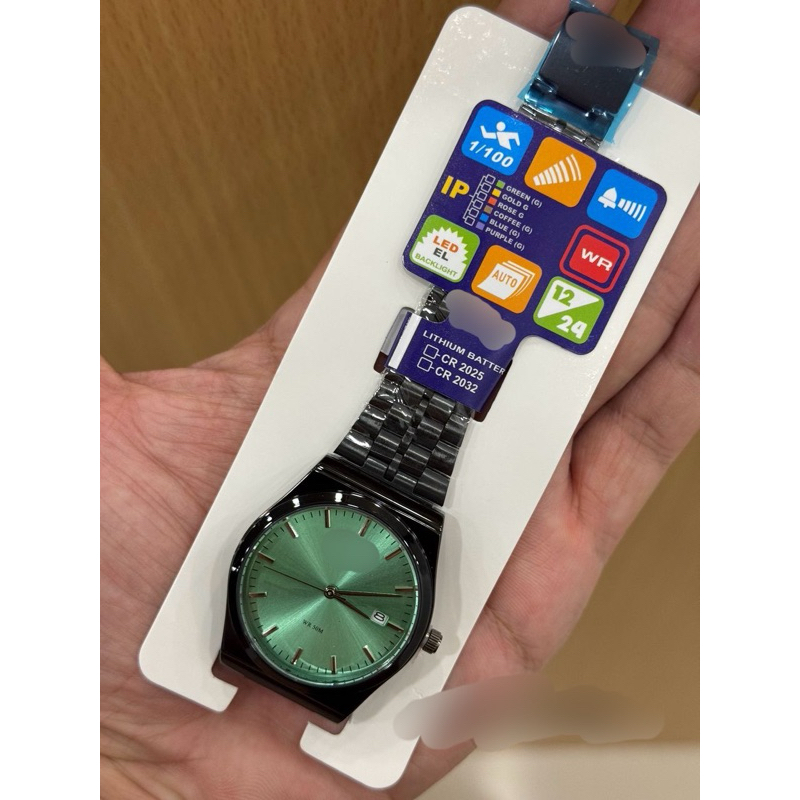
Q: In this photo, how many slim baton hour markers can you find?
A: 12